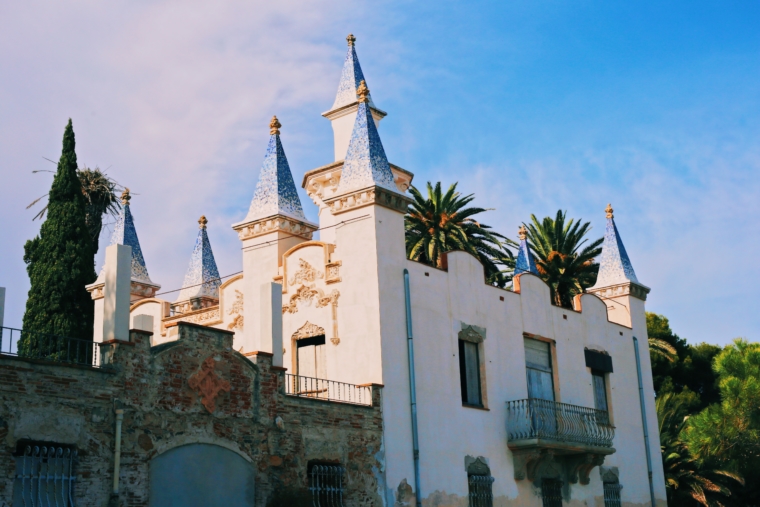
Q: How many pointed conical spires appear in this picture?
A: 7